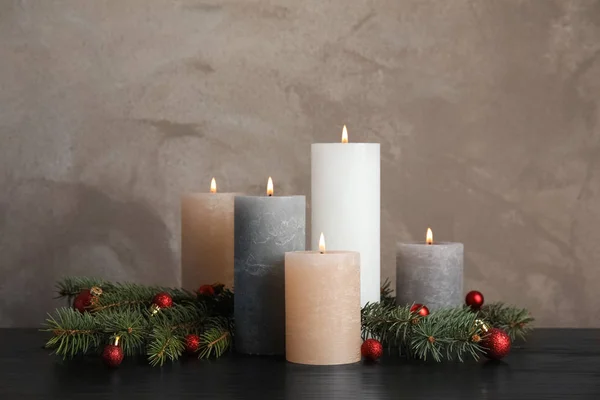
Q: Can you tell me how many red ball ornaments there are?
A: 9